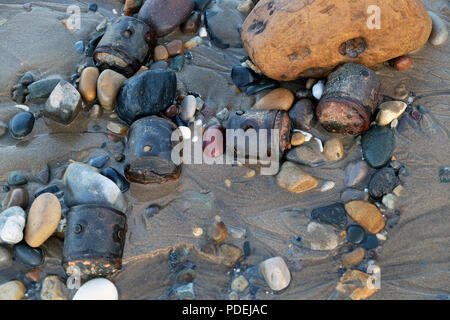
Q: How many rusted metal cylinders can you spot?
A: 5